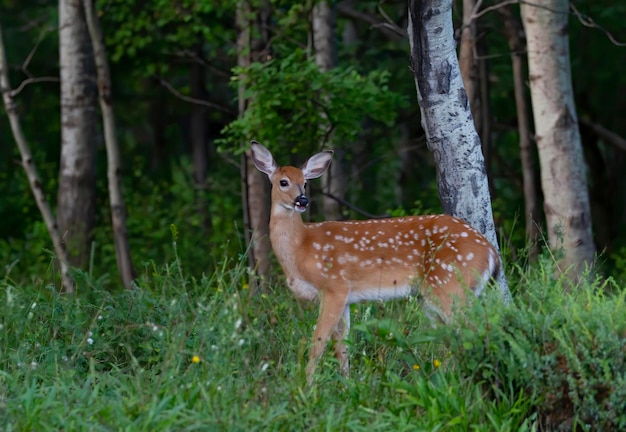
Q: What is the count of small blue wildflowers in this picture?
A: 0